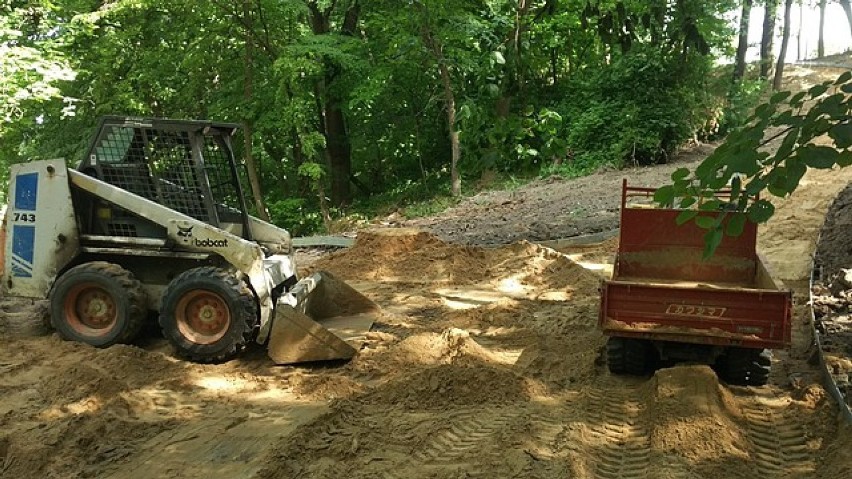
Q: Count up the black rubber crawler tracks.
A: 2